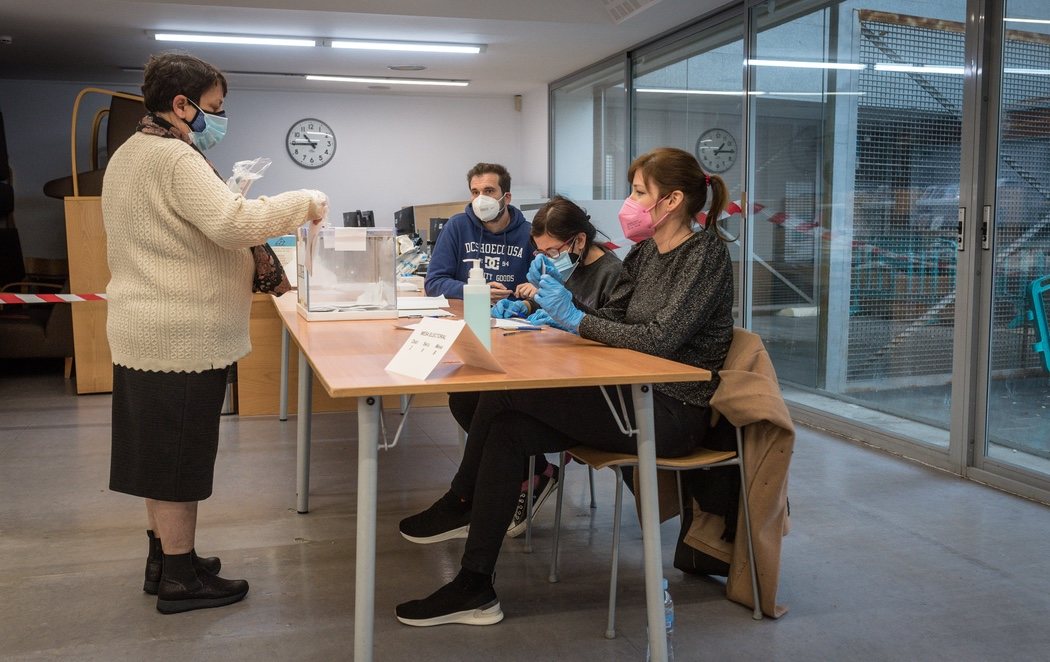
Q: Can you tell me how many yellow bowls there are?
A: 0